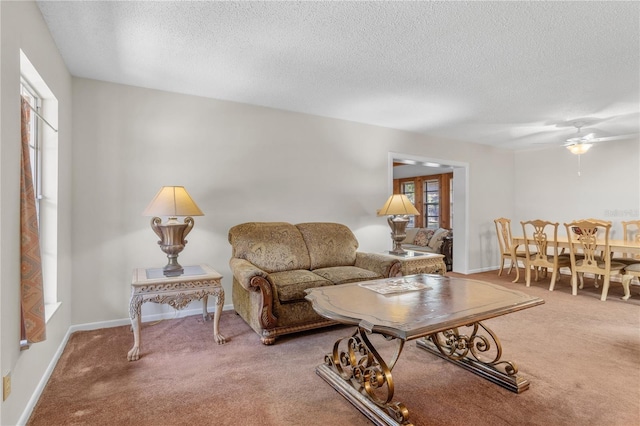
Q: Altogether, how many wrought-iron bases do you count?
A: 2